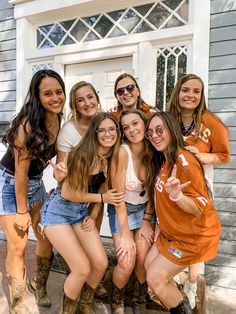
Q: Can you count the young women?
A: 7